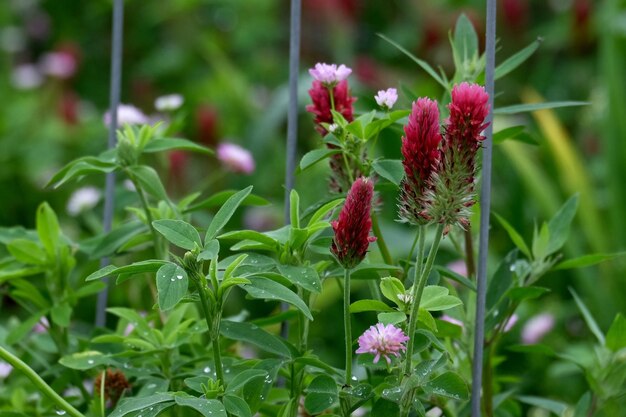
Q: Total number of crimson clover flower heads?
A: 4